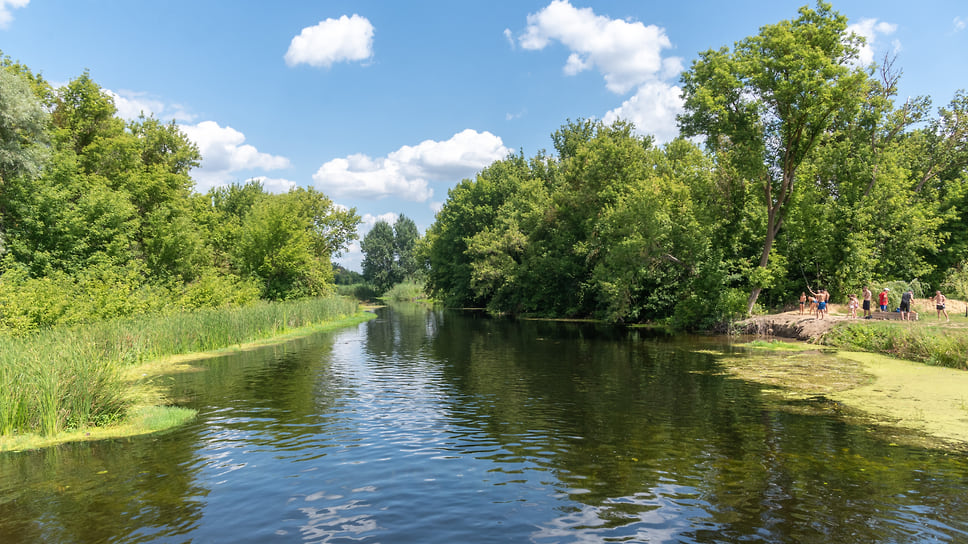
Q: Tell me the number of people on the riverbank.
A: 11